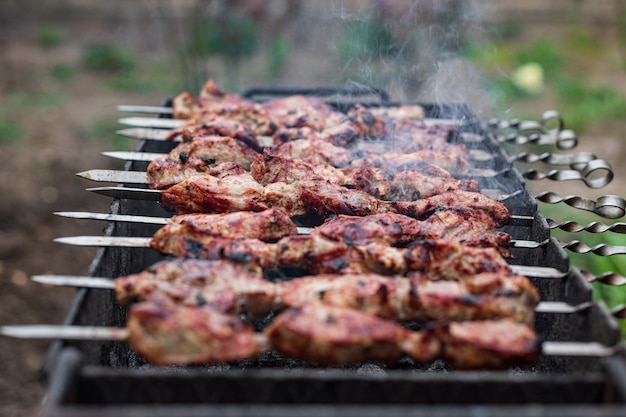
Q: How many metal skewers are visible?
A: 10